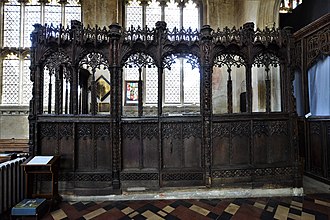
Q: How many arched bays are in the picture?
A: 6